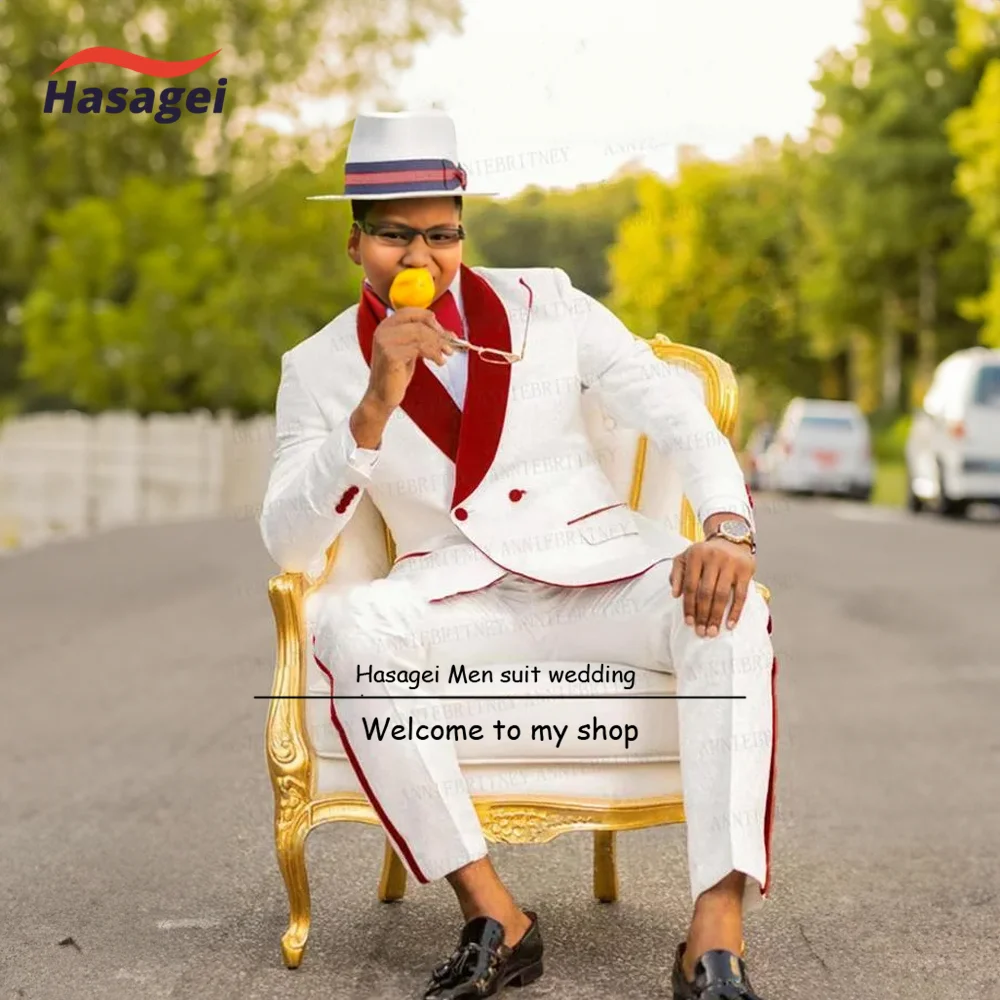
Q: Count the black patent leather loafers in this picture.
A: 2